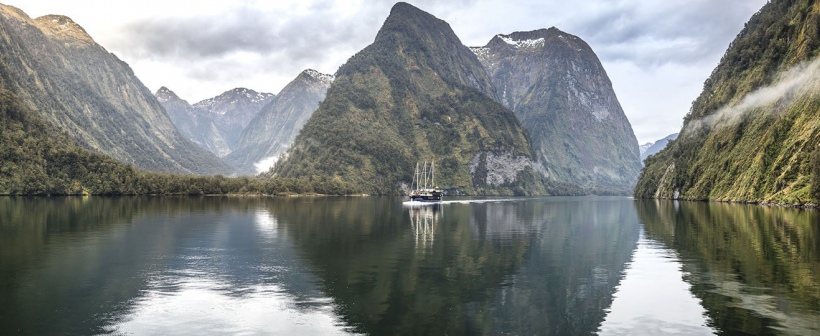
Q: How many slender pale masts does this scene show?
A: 3